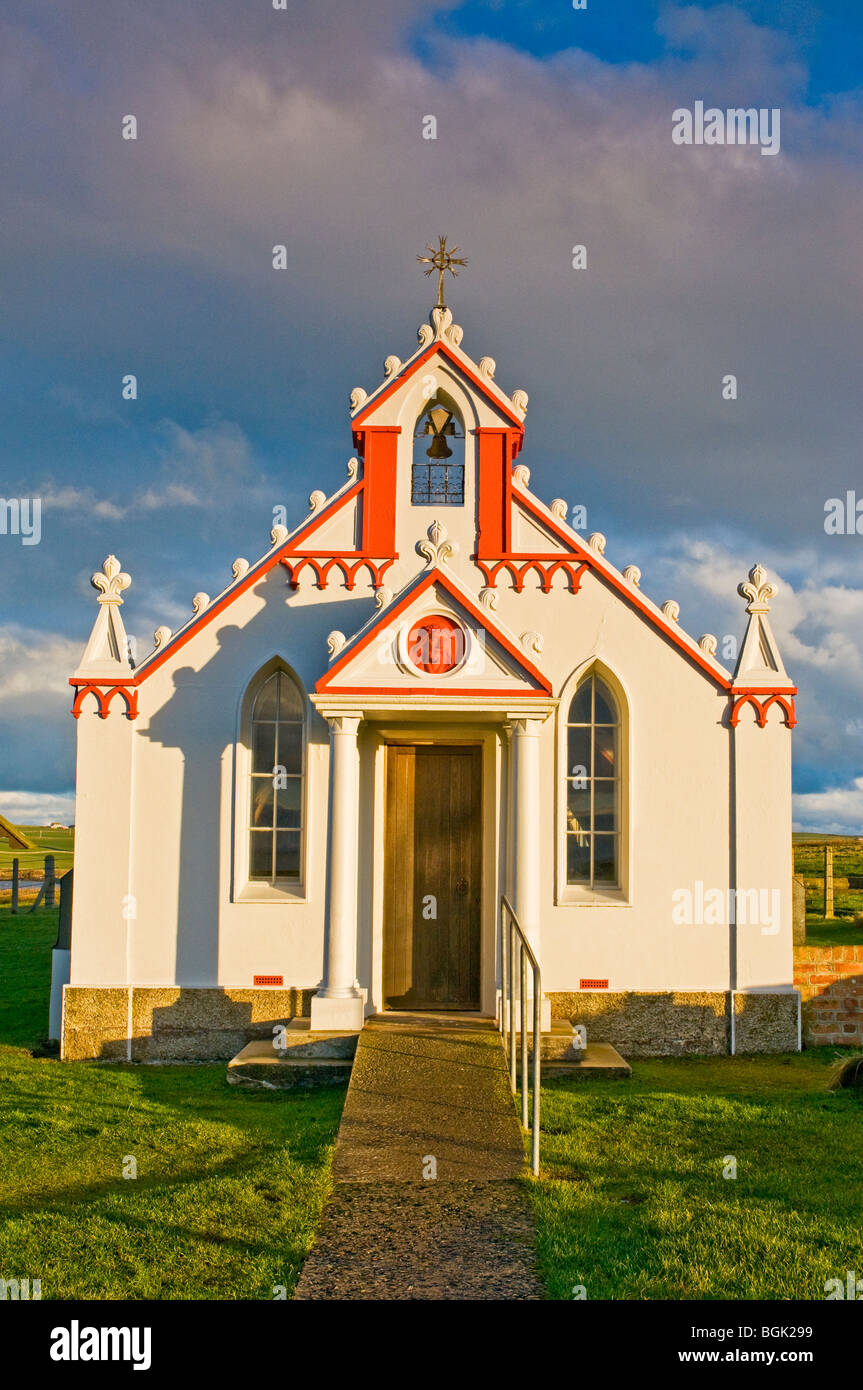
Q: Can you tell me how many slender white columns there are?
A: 2